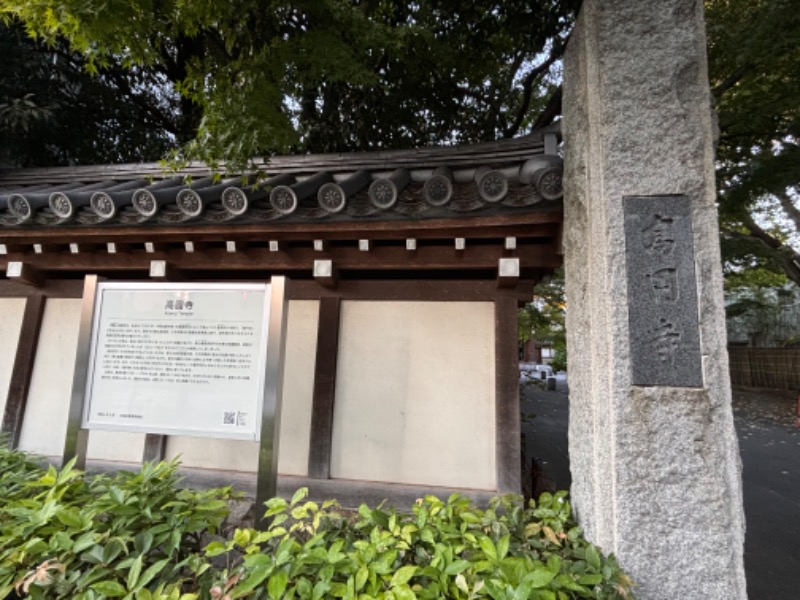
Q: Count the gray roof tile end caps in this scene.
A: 12